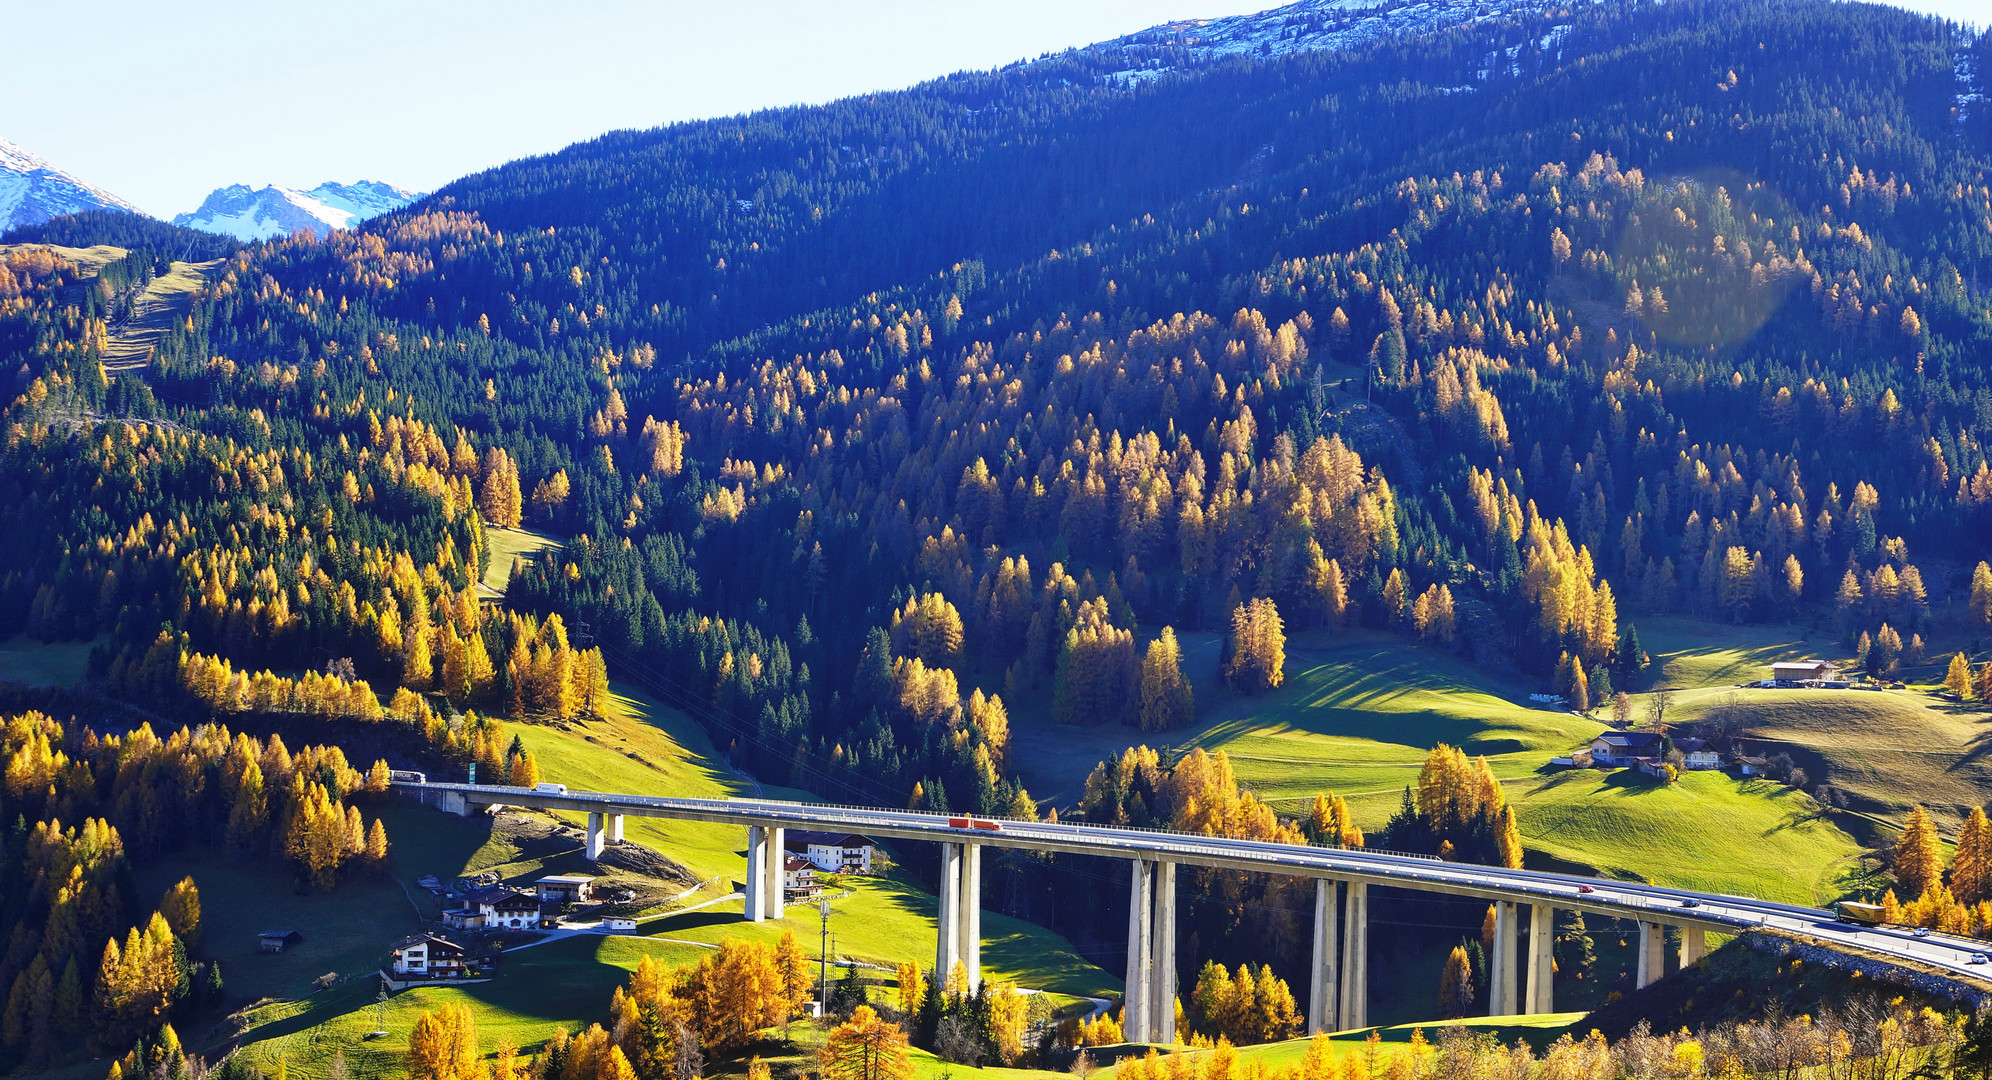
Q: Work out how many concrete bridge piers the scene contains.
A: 14